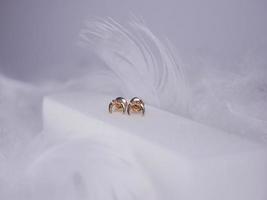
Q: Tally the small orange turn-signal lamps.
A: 0